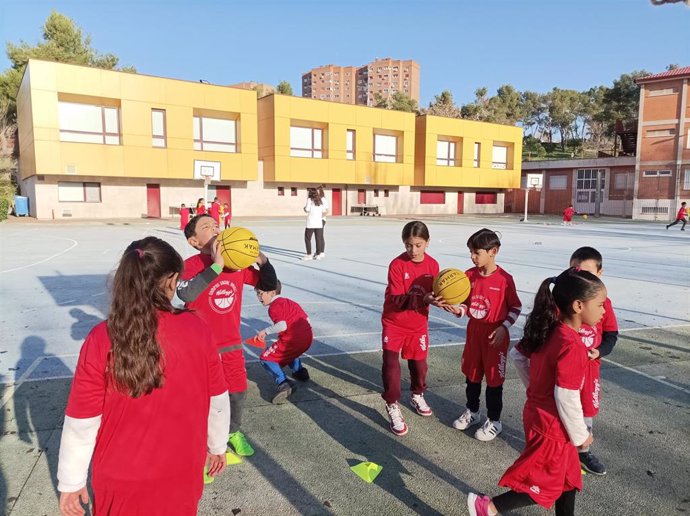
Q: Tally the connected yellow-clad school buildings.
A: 3